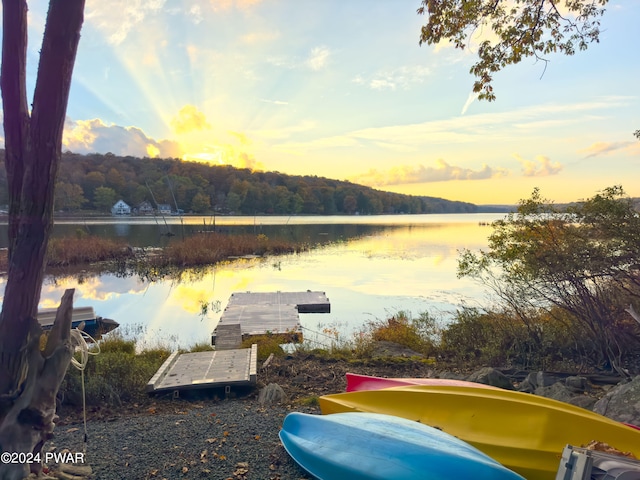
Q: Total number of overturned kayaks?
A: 3